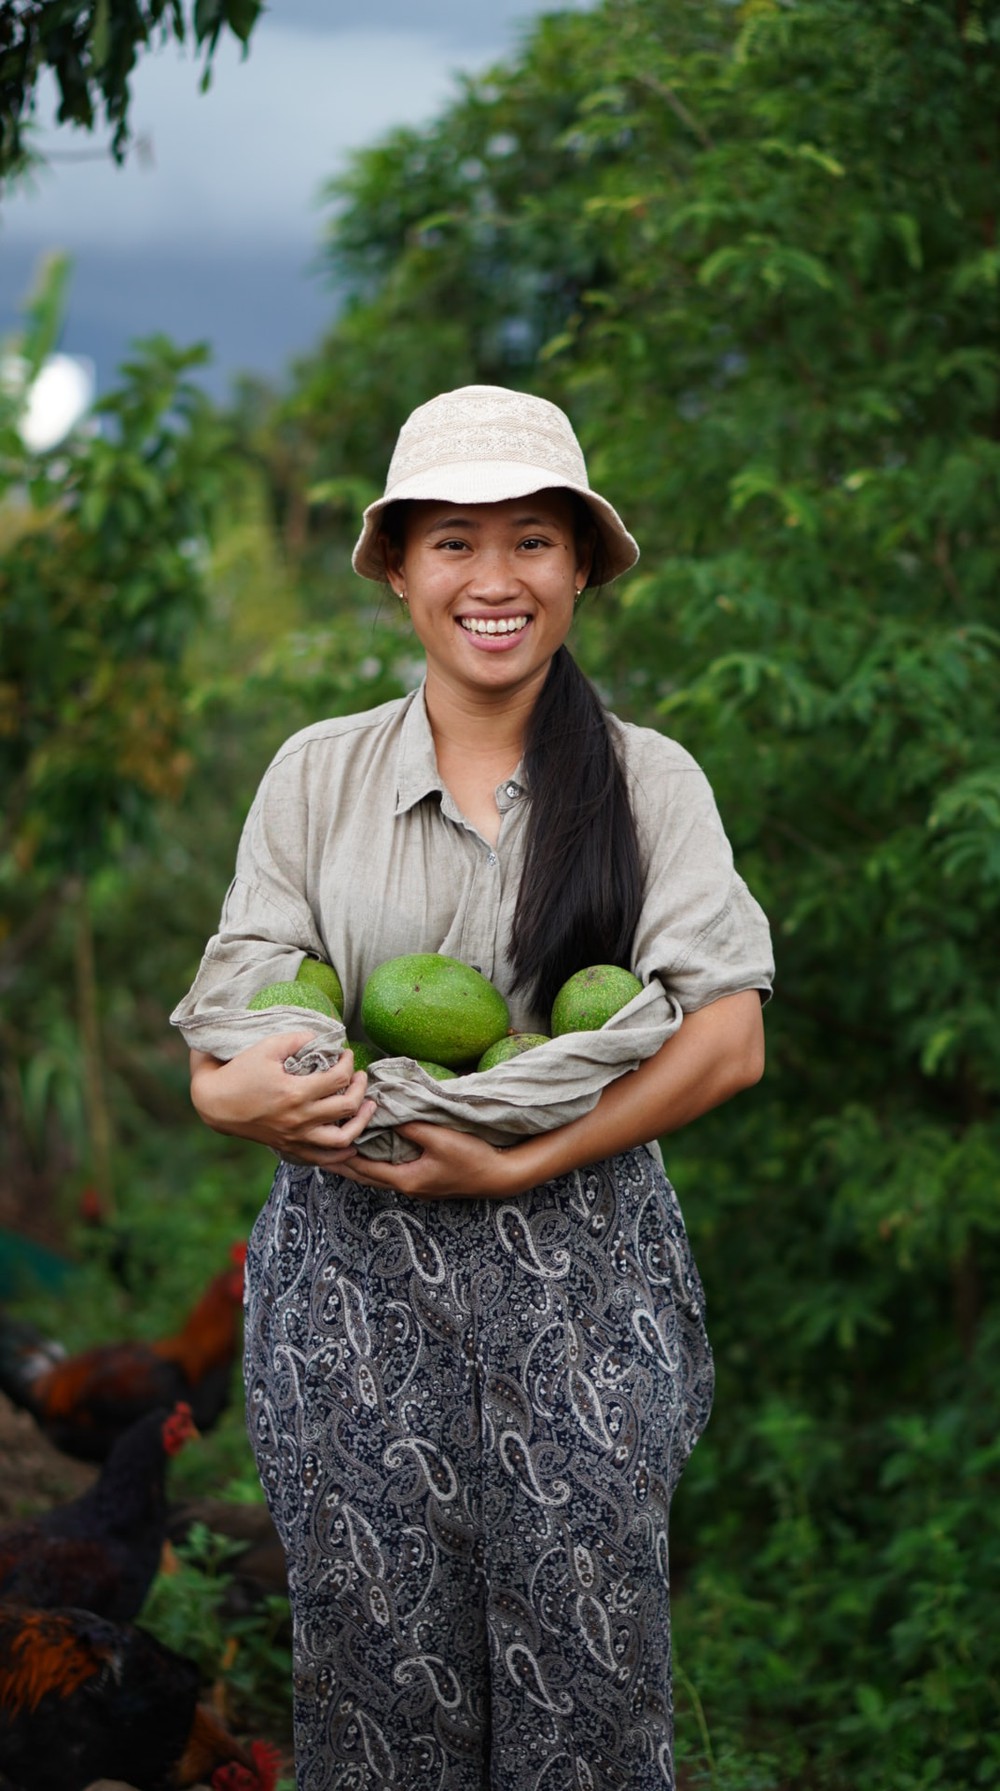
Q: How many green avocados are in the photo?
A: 7